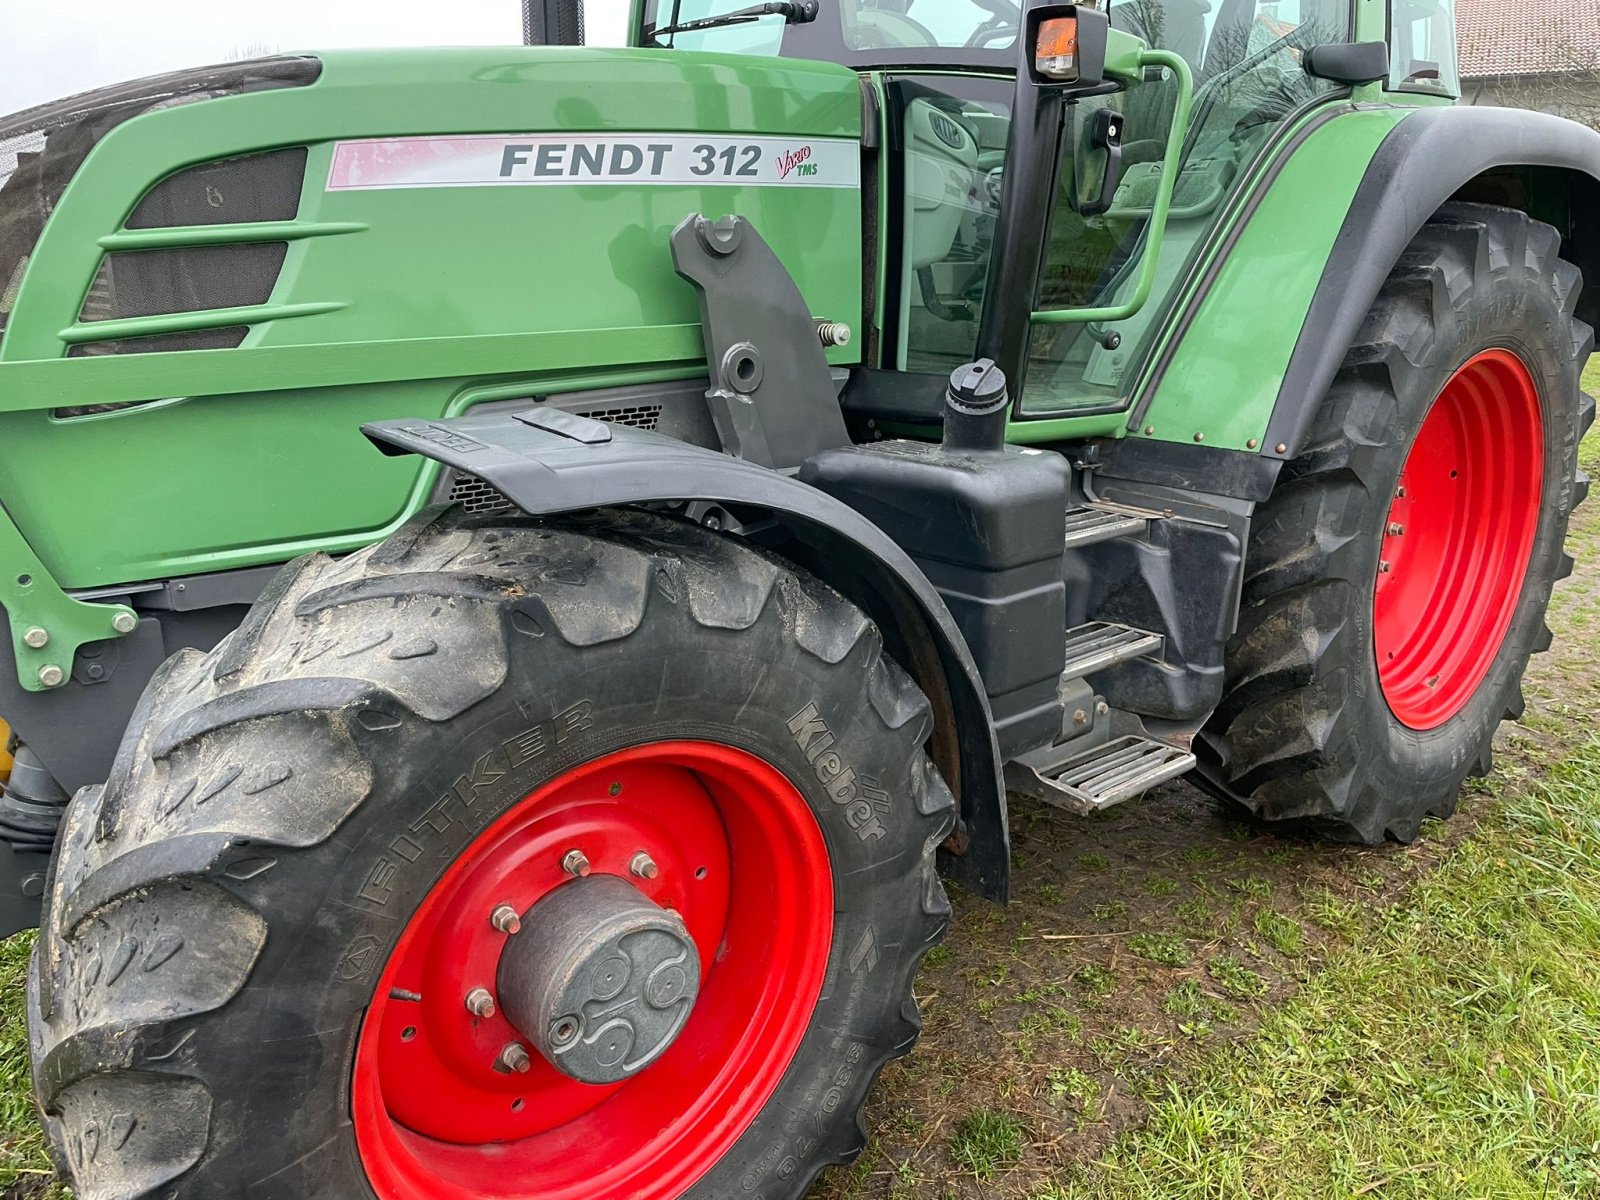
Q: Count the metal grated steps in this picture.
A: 3